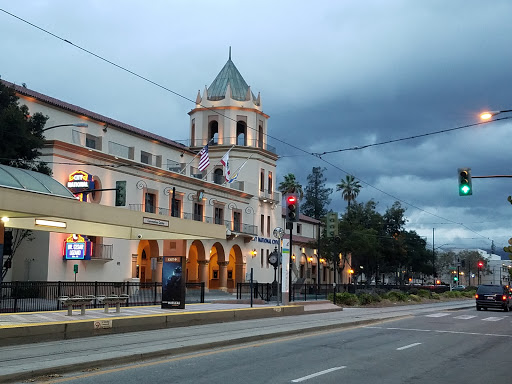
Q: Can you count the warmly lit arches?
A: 4